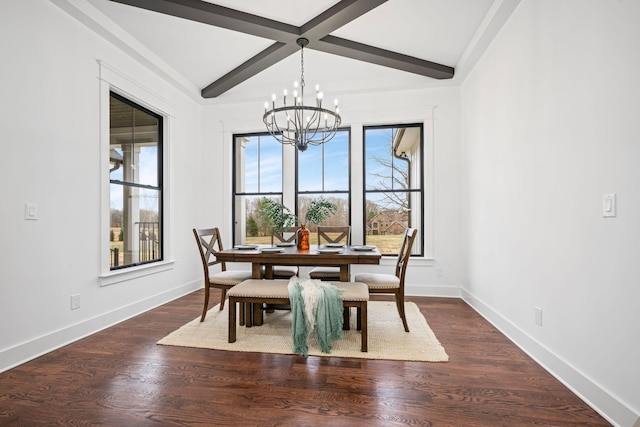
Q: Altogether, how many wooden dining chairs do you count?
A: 4